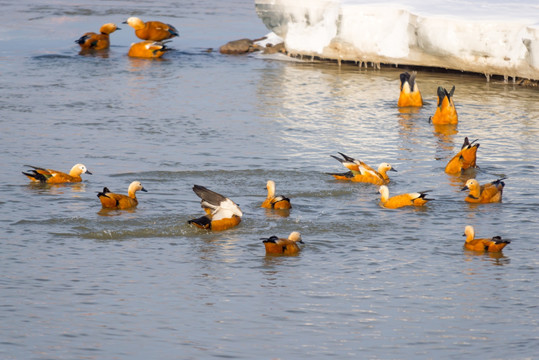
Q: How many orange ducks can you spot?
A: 15